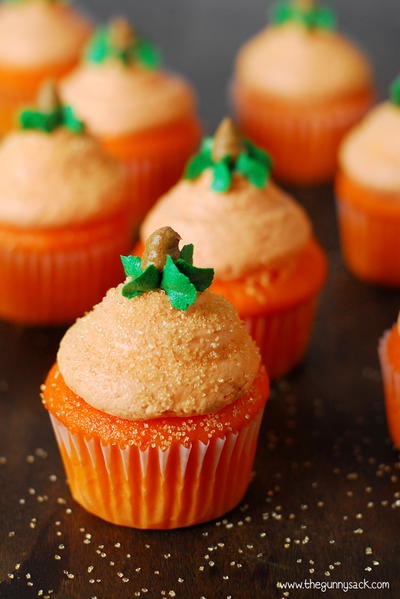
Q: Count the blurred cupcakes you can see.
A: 7